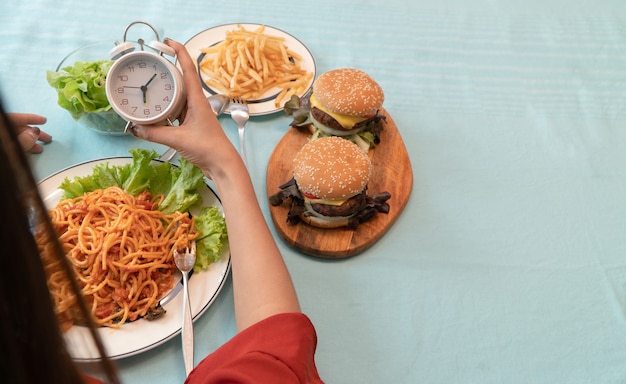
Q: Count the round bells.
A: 2